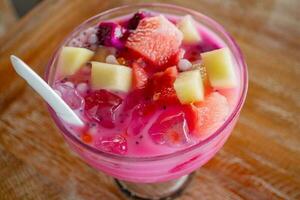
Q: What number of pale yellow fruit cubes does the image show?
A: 5